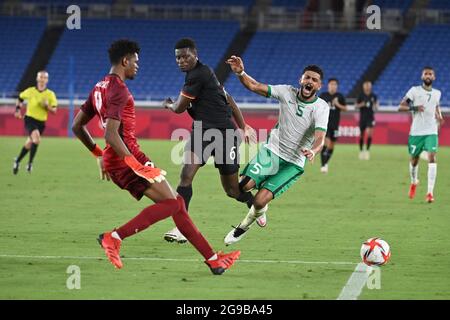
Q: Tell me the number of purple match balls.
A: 0